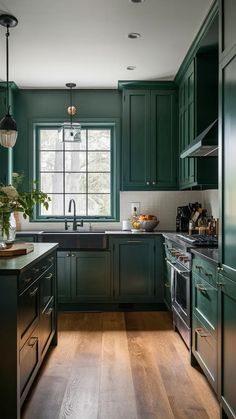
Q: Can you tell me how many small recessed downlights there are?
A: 3